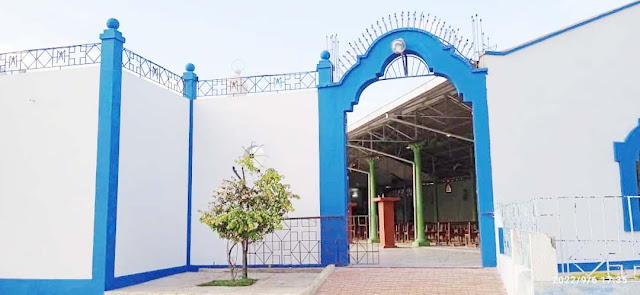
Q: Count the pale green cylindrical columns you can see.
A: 2